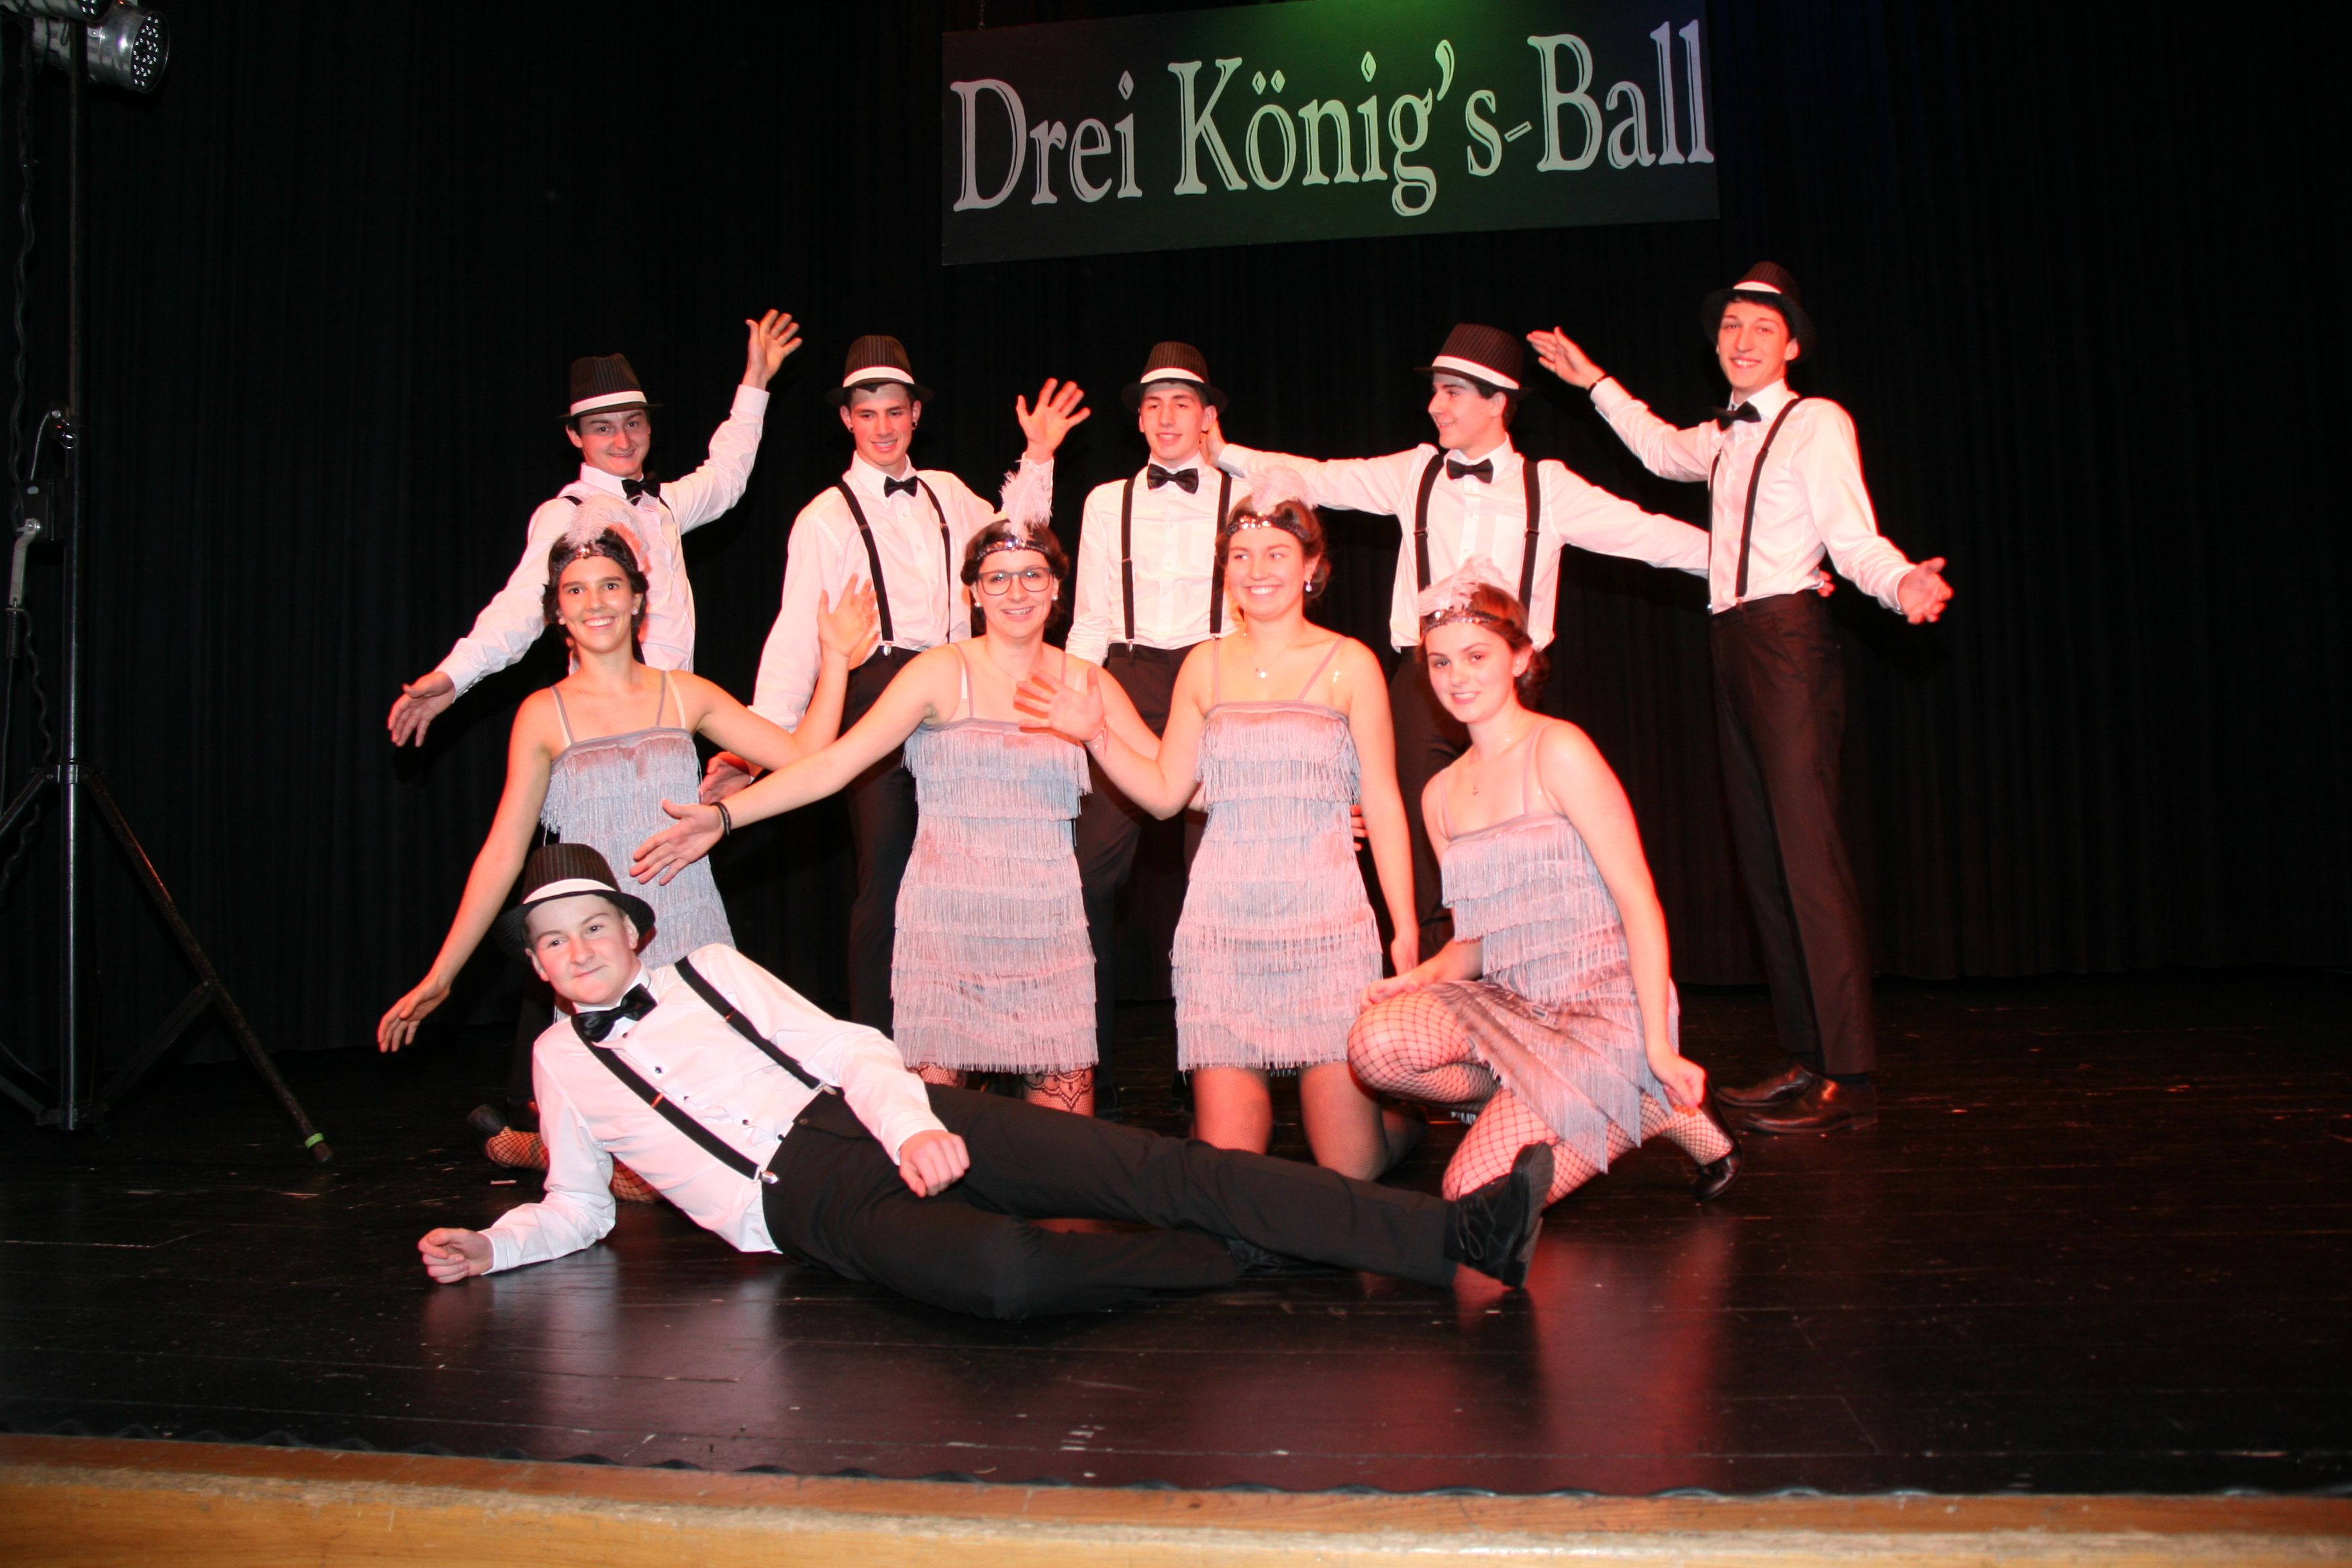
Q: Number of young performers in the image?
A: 10